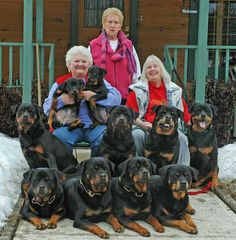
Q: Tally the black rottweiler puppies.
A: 2